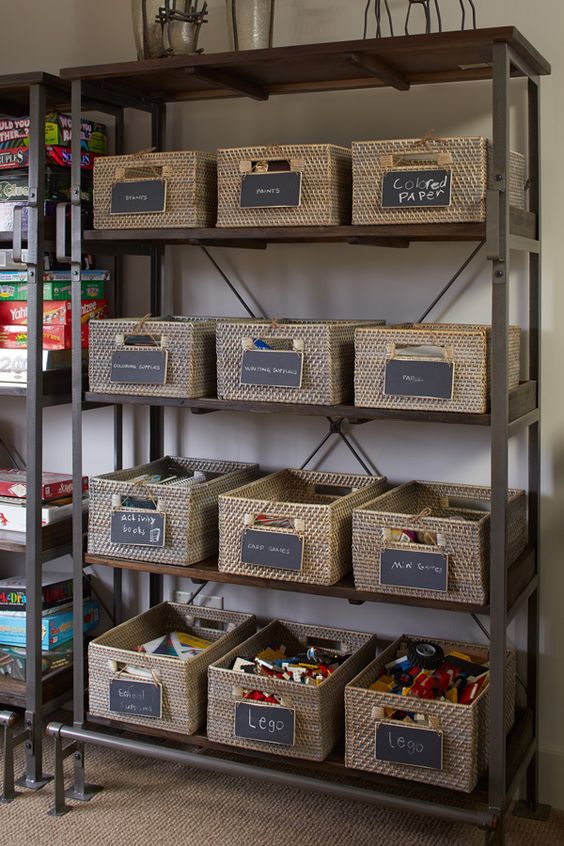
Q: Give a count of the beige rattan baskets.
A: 12